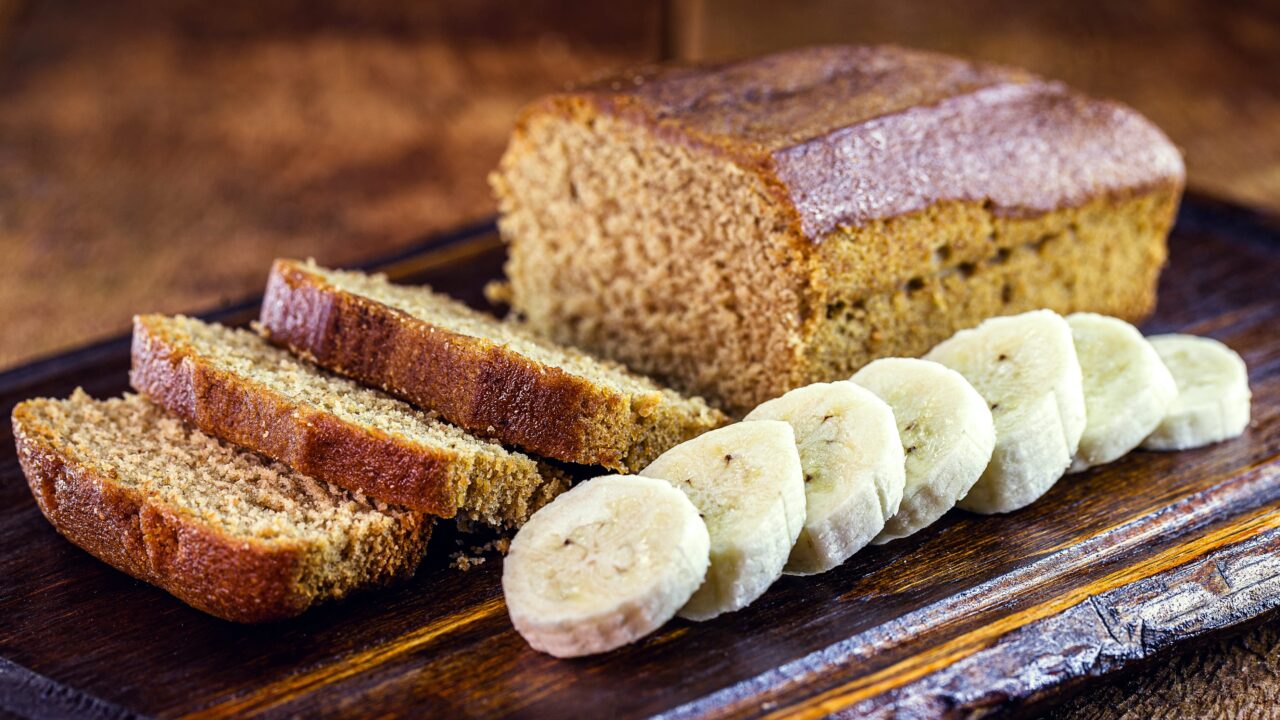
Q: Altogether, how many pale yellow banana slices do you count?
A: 7